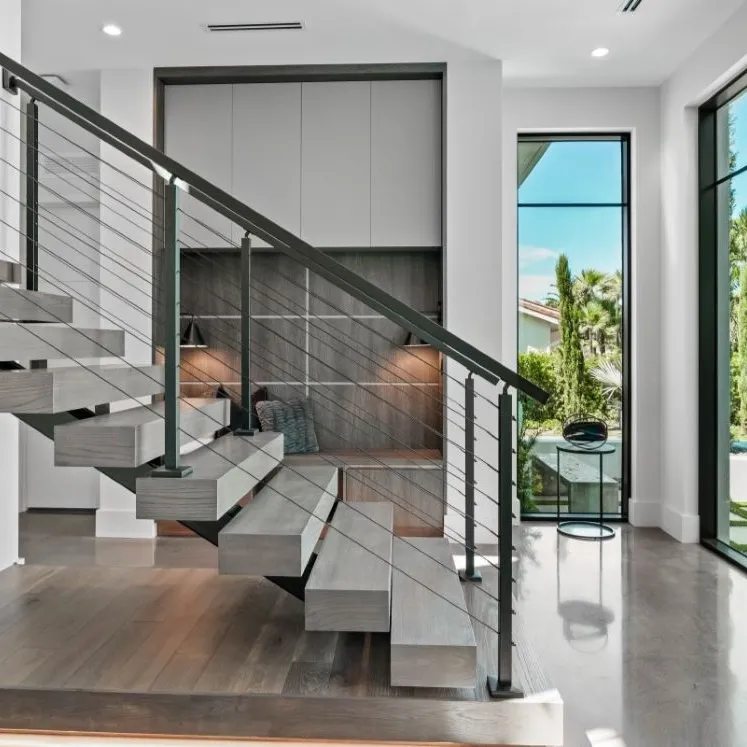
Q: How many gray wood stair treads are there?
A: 9